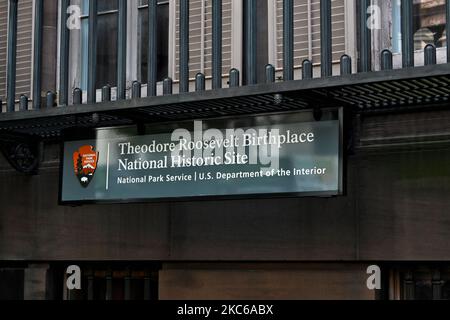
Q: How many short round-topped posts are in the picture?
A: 13